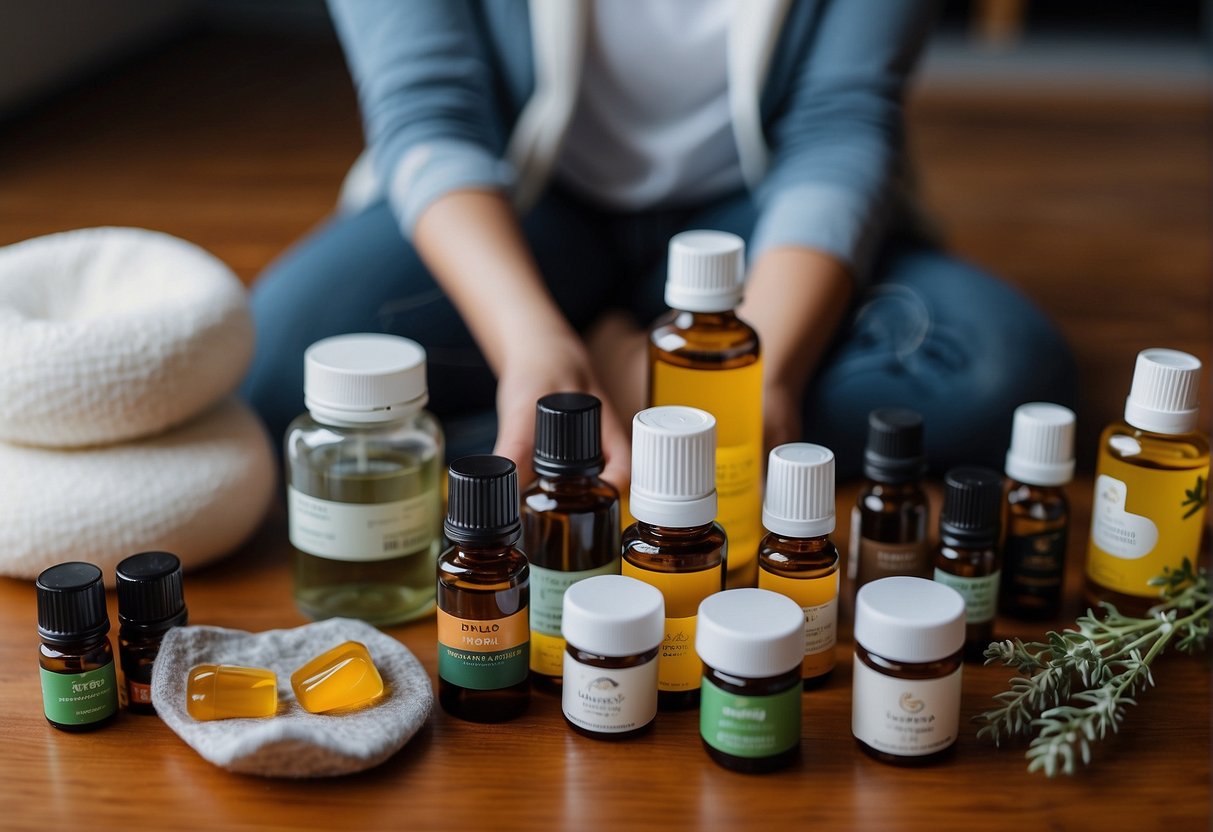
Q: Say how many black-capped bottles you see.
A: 6